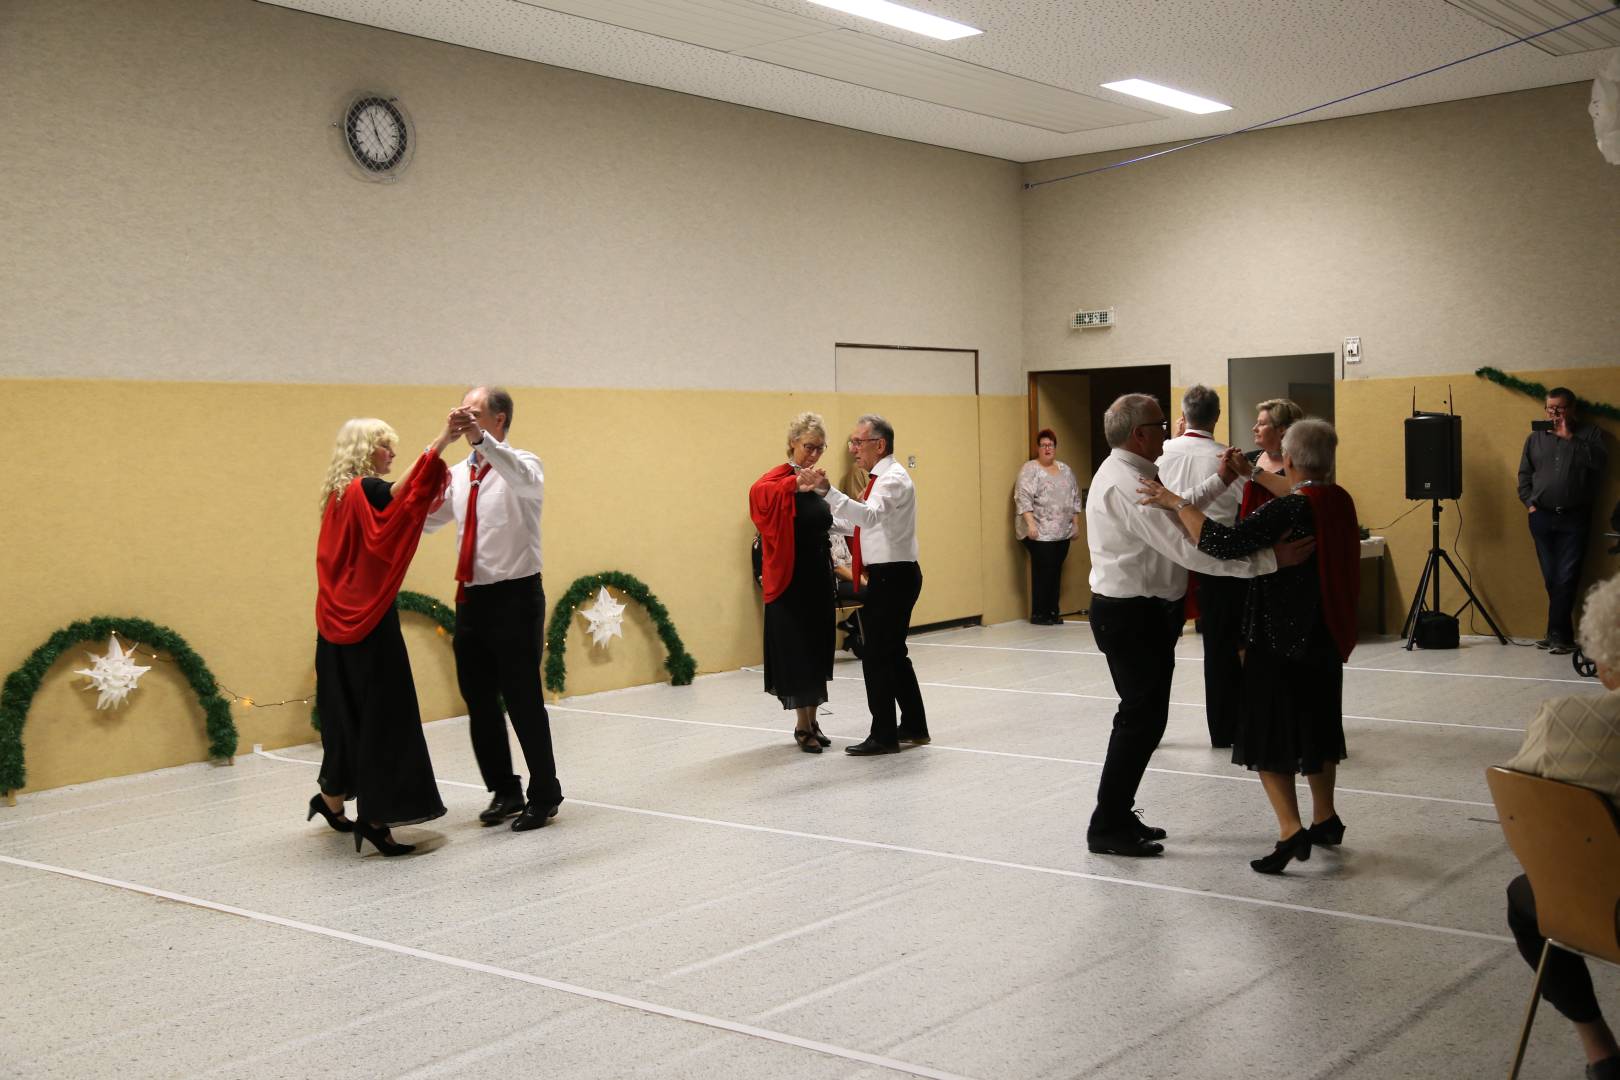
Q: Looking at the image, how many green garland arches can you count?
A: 3